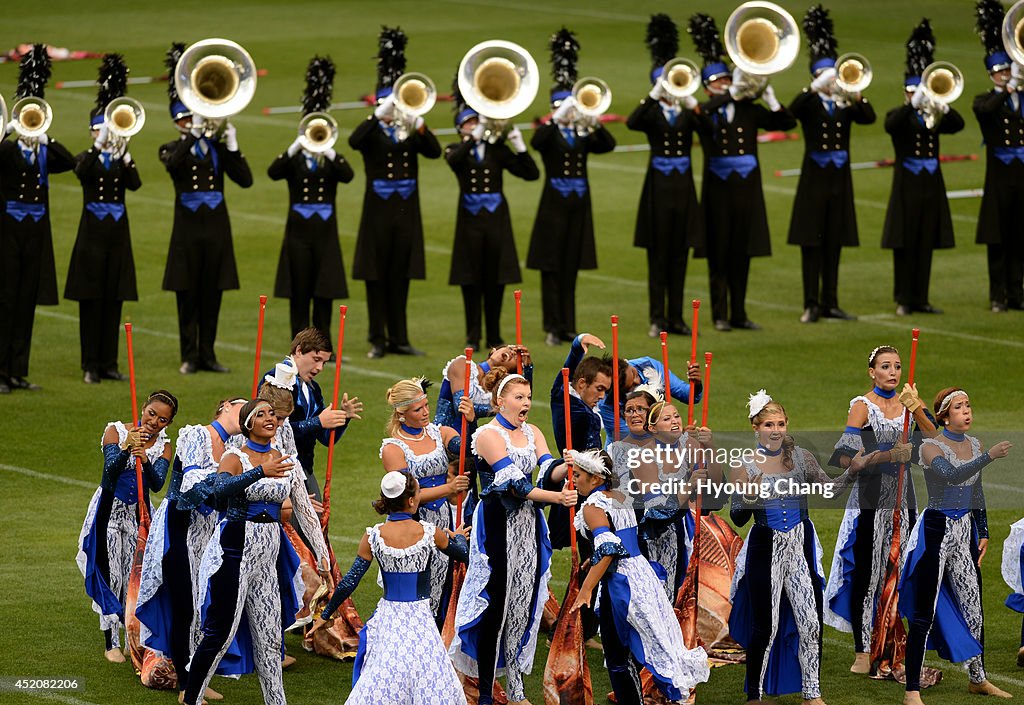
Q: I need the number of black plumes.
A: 12